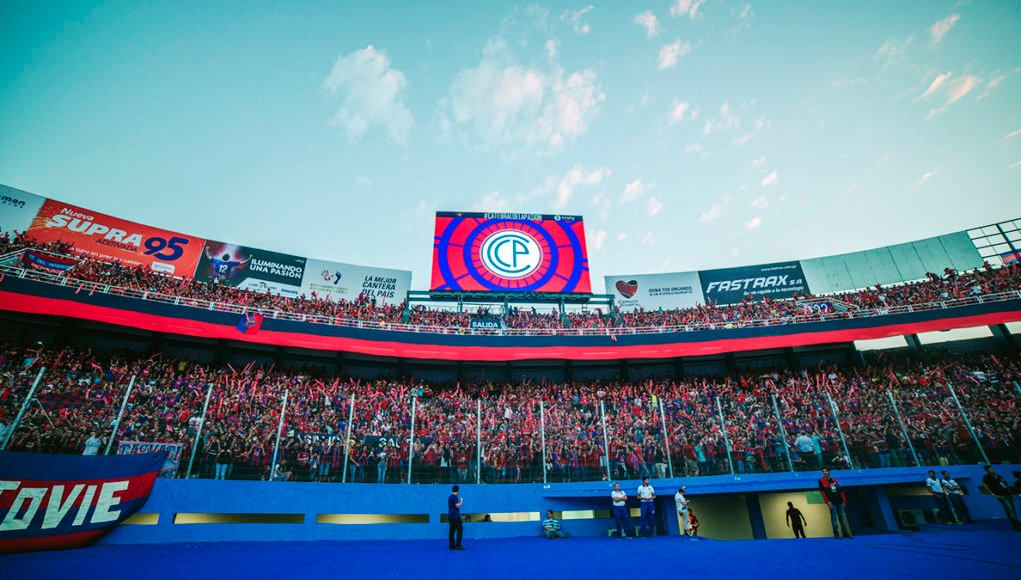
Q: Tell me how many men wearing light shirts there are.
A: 5